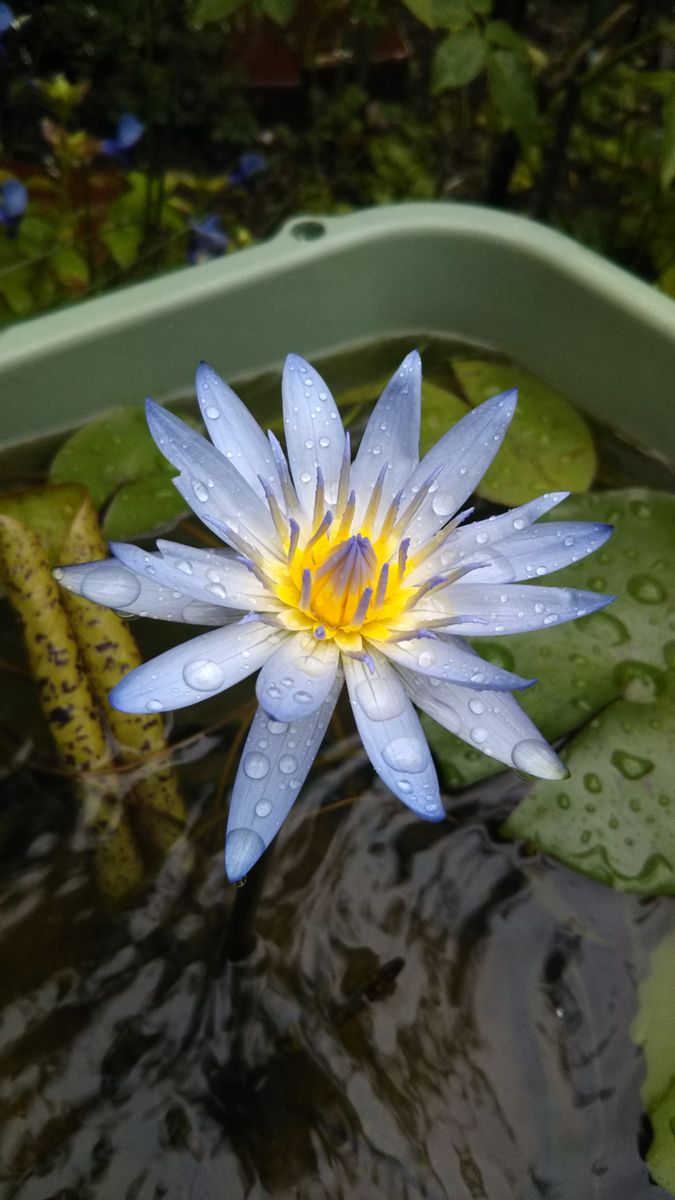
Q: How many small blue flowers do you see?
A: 5